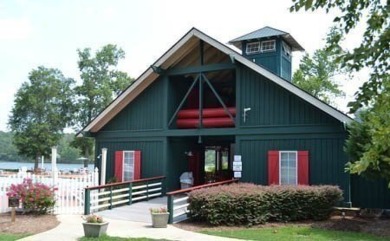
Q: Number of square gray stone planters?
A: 2